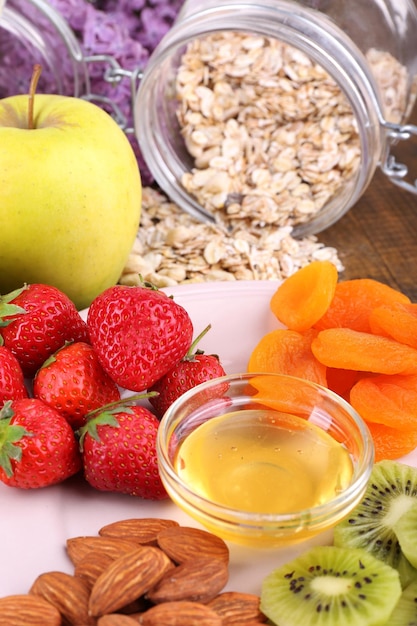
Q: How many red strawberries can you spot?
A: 7